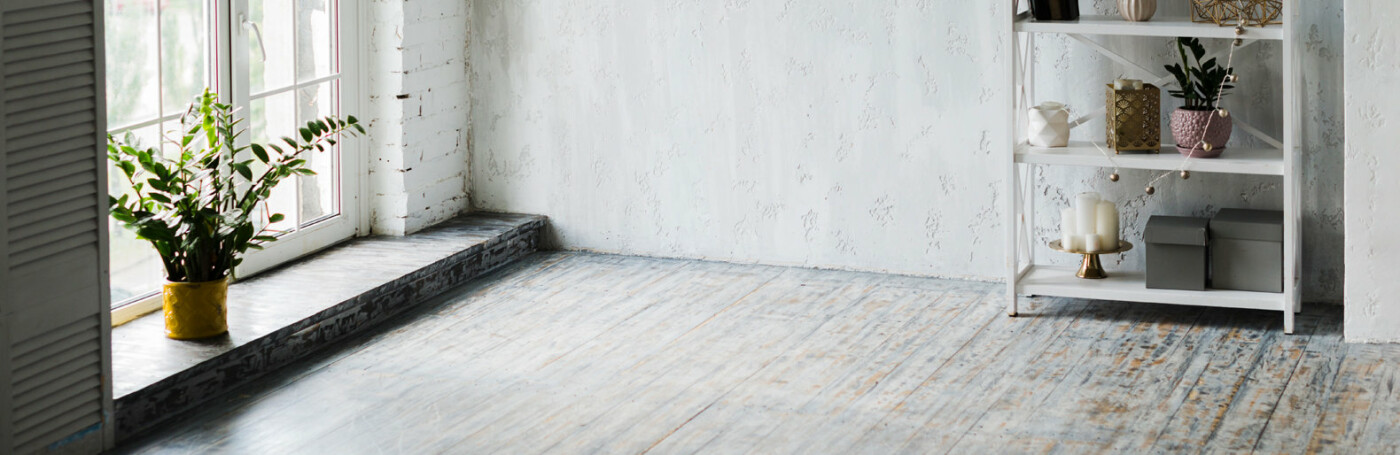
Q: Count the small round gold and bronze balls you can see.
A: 9